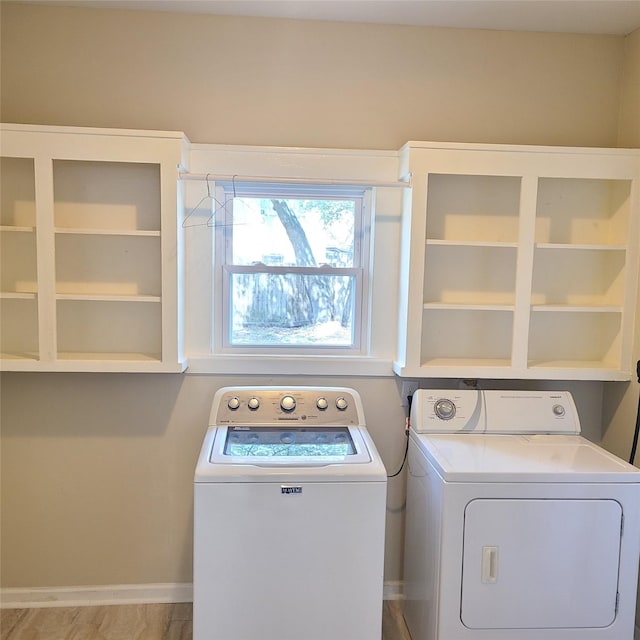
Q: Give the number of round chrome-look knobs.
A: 7